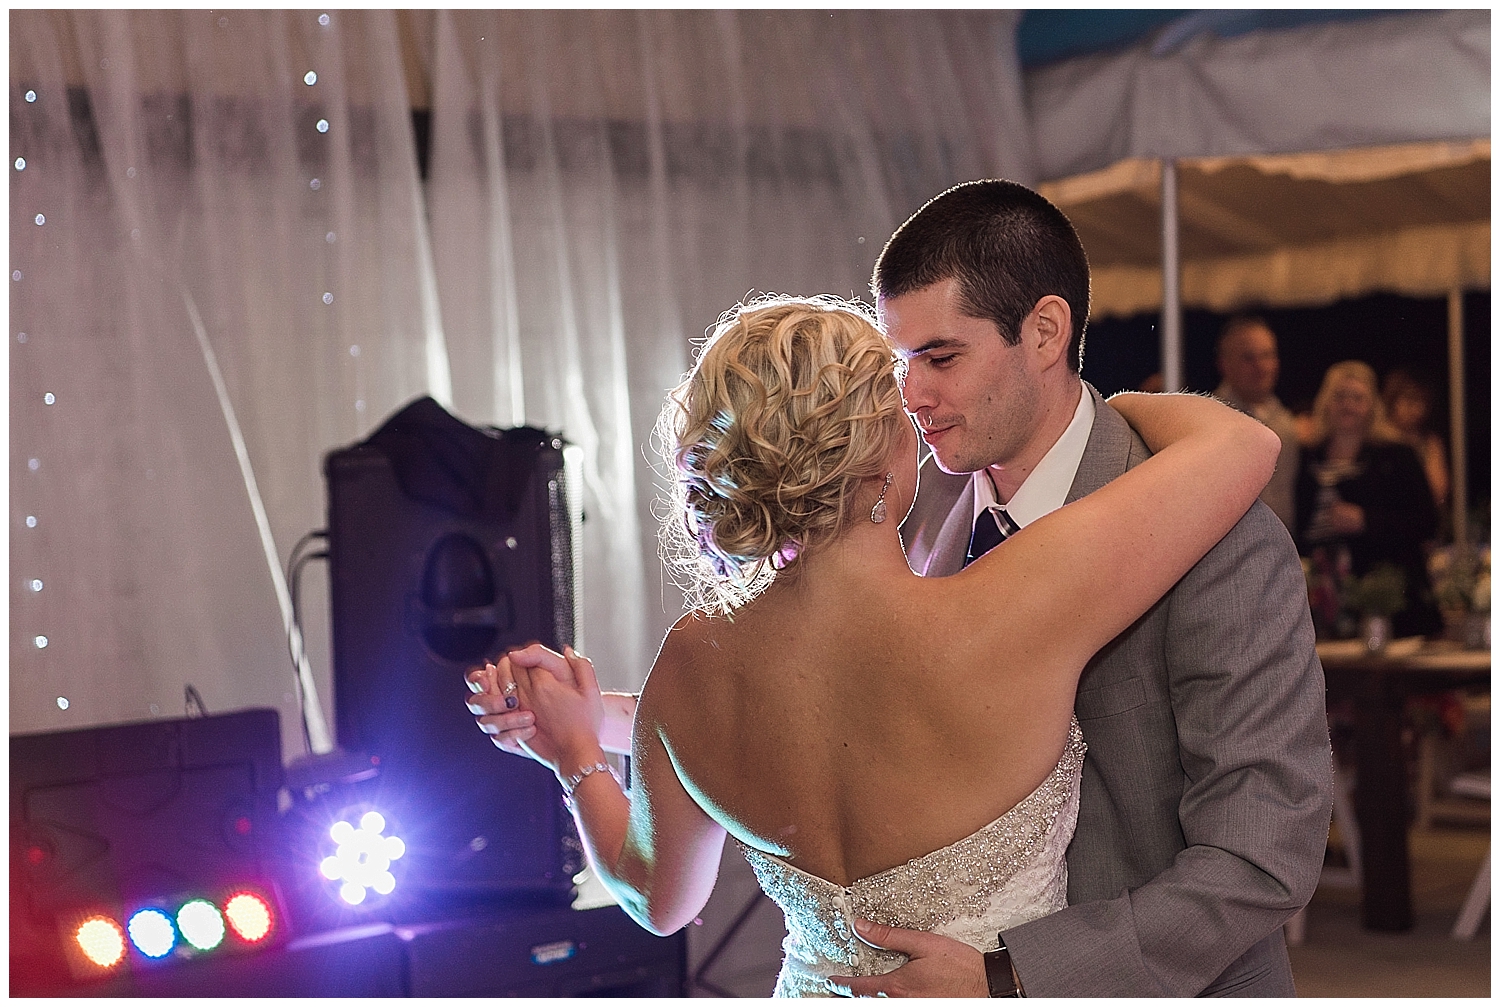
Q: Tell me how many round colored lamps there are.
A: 4